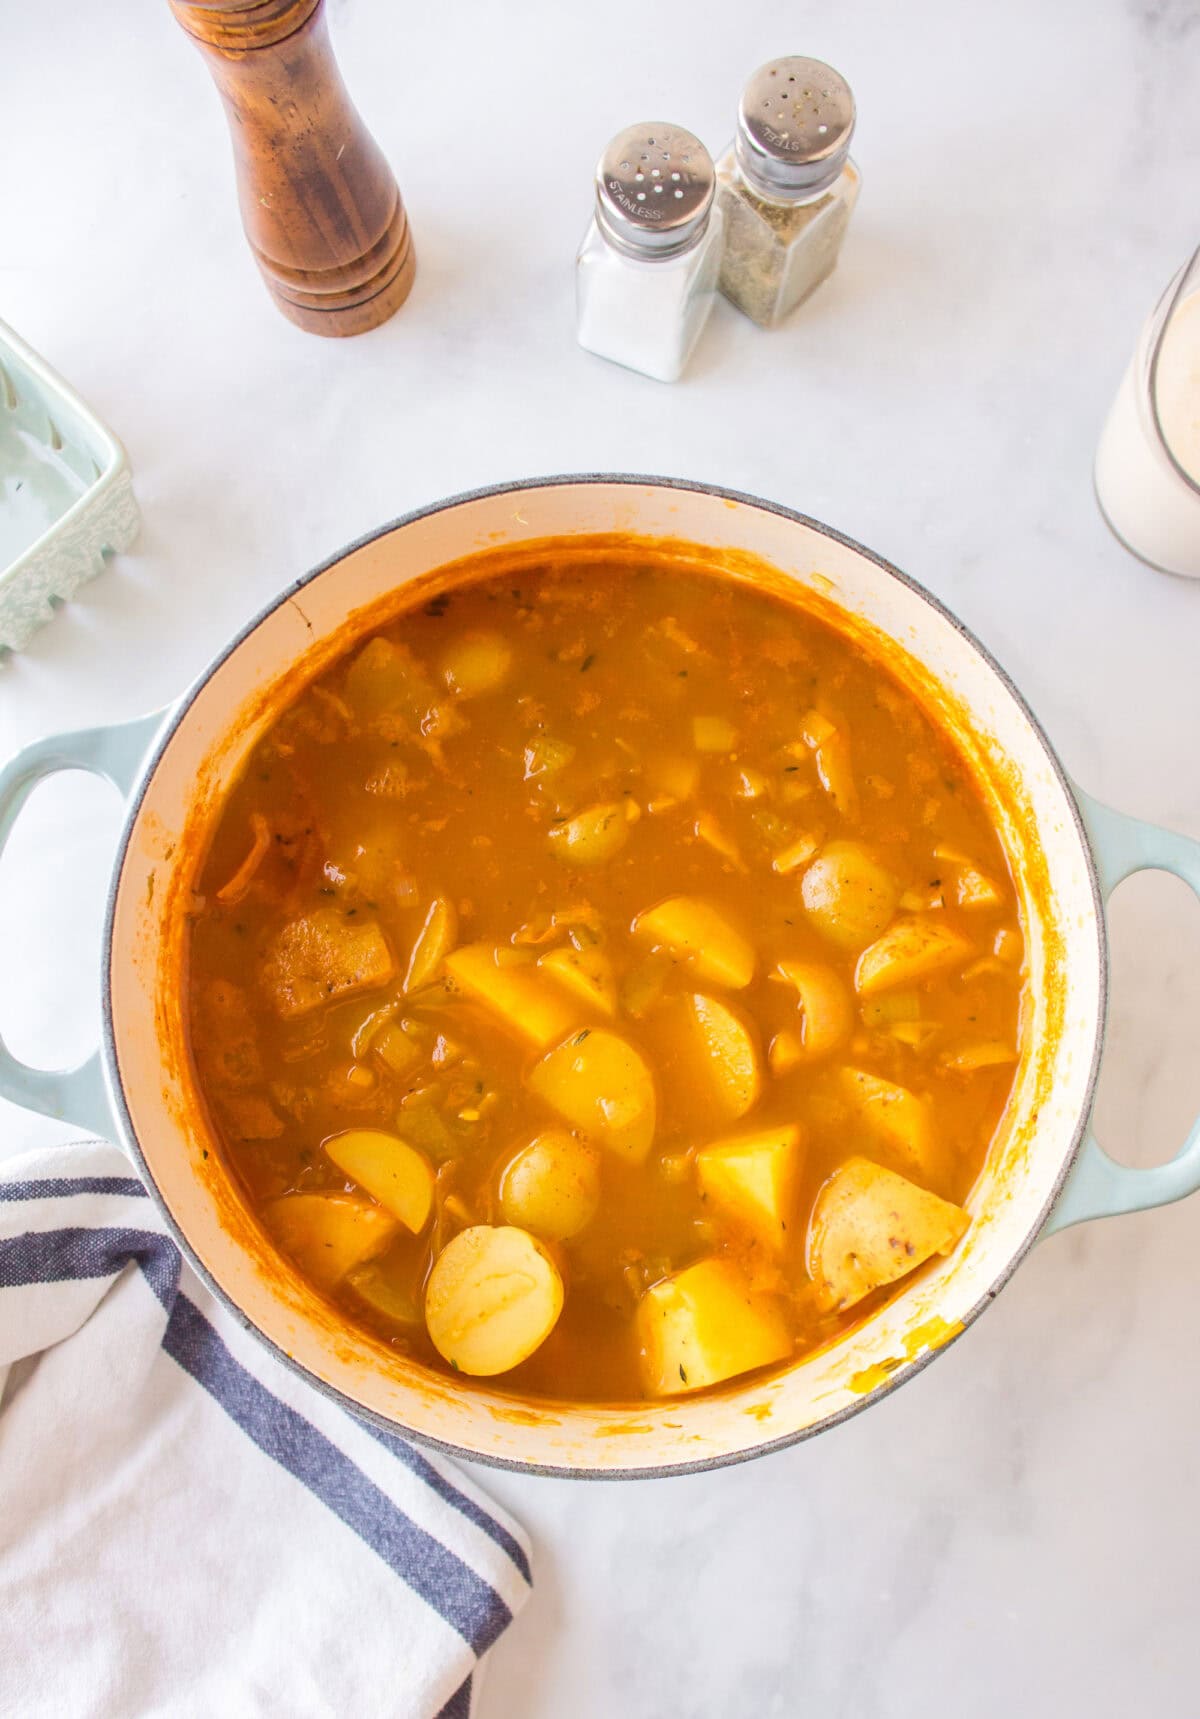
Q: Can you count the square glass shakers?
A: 2